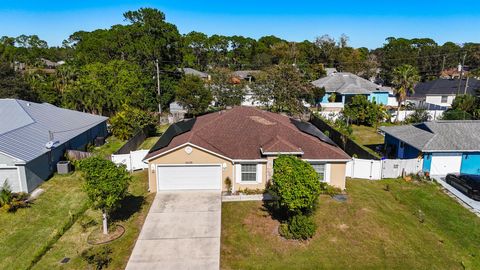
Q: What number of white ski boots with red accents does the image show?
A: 0